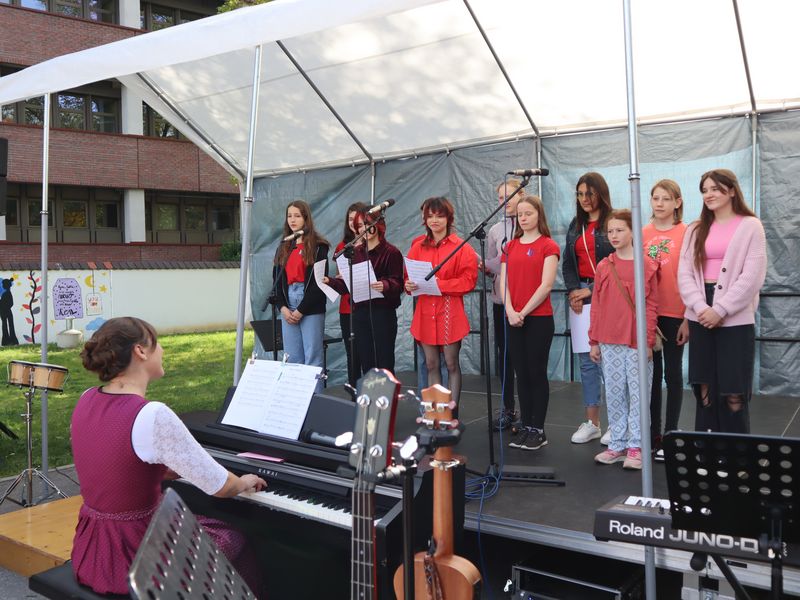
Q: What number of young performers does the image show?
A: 10